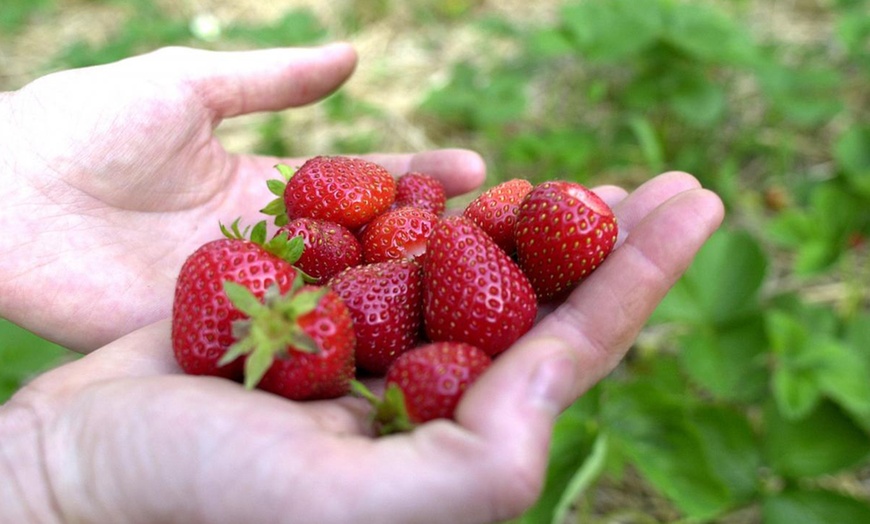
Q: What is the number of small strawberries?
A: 11